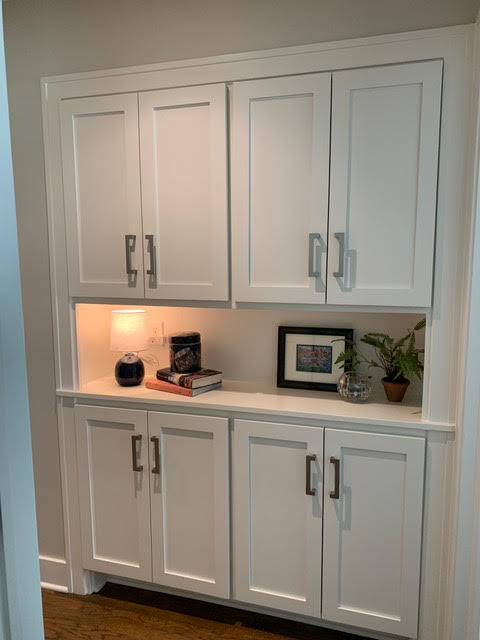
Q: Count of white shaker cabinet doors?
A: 8